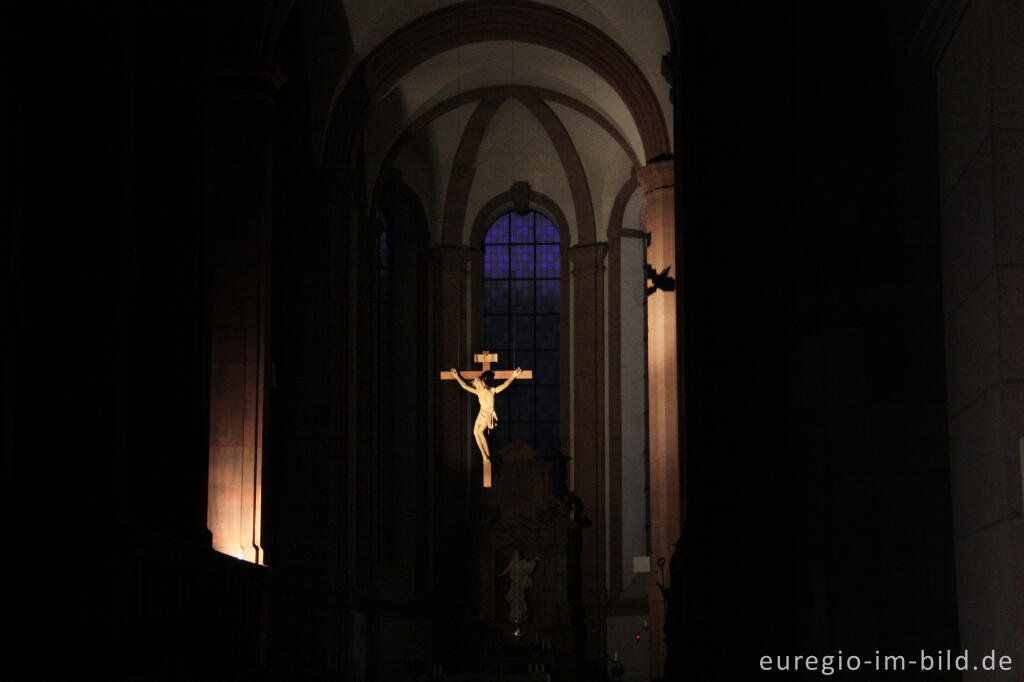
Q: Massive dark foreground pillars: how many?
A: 2